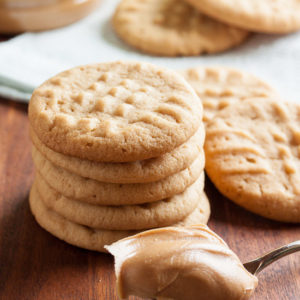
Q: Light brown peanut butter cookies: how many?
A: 9